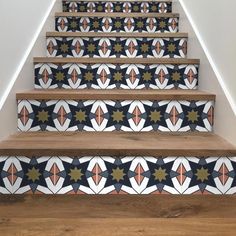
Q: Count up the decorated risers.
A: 6